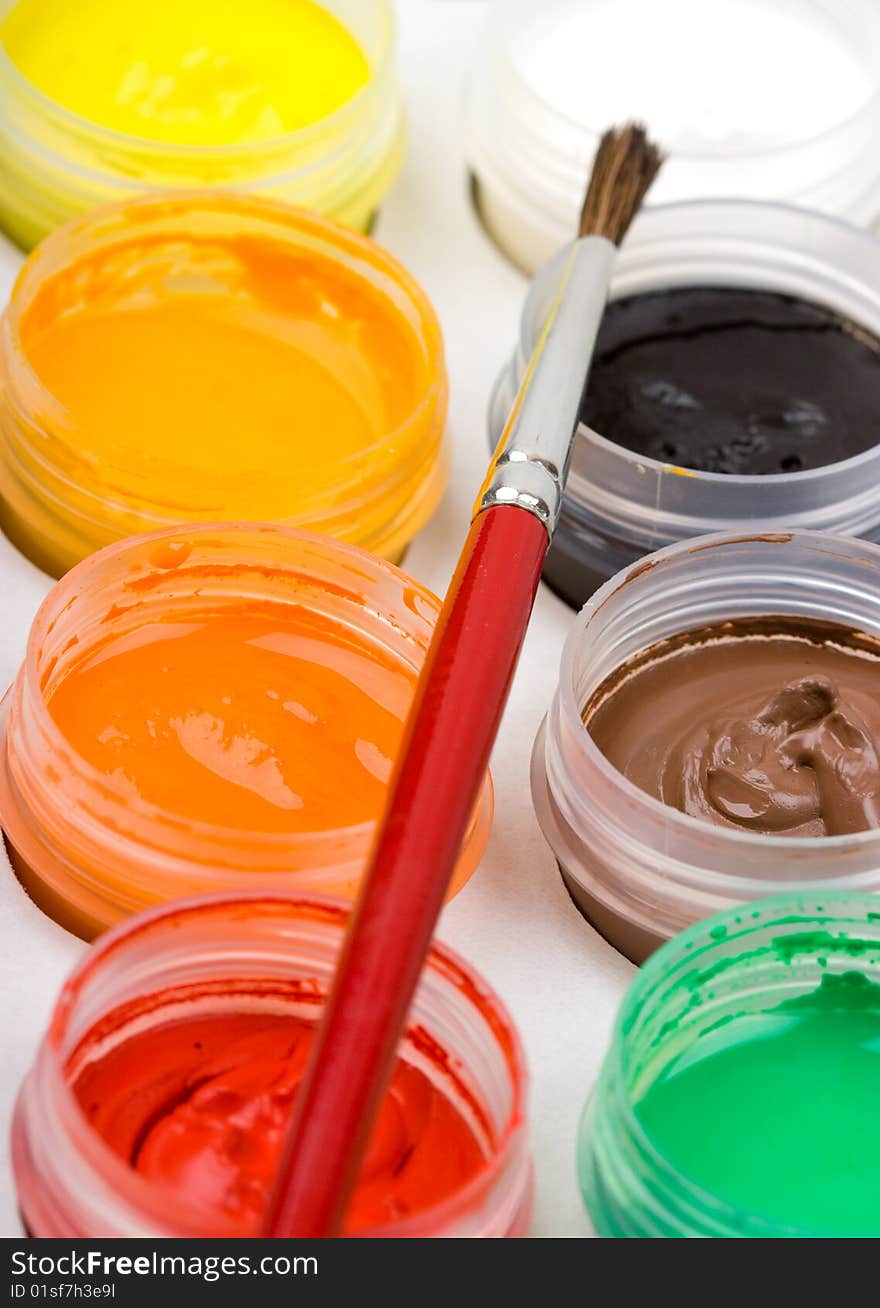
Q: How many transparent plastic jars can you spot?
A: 8